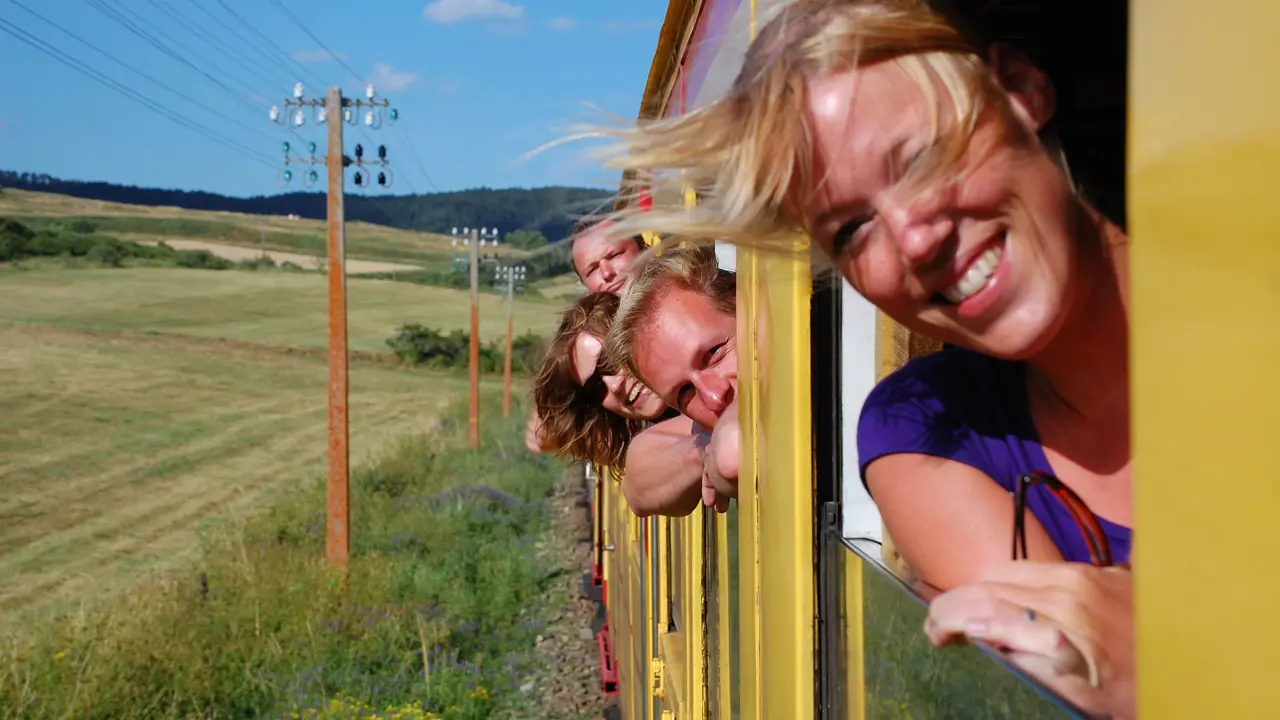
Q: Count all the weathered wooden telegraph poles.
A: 3